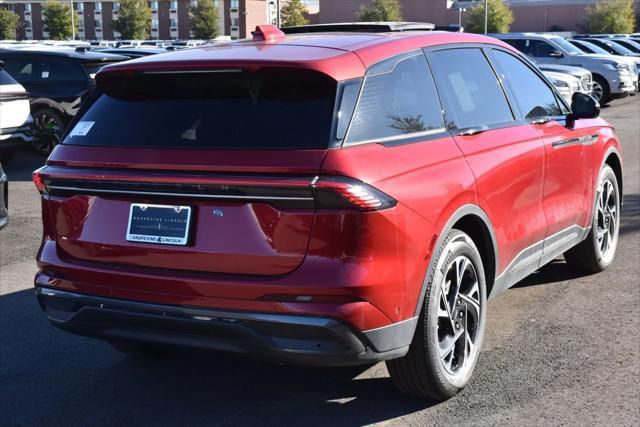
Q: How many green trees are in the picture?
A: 8